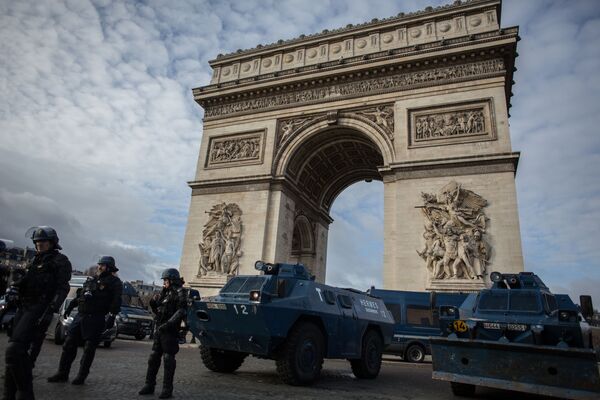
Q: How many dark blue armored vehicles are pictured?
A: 2